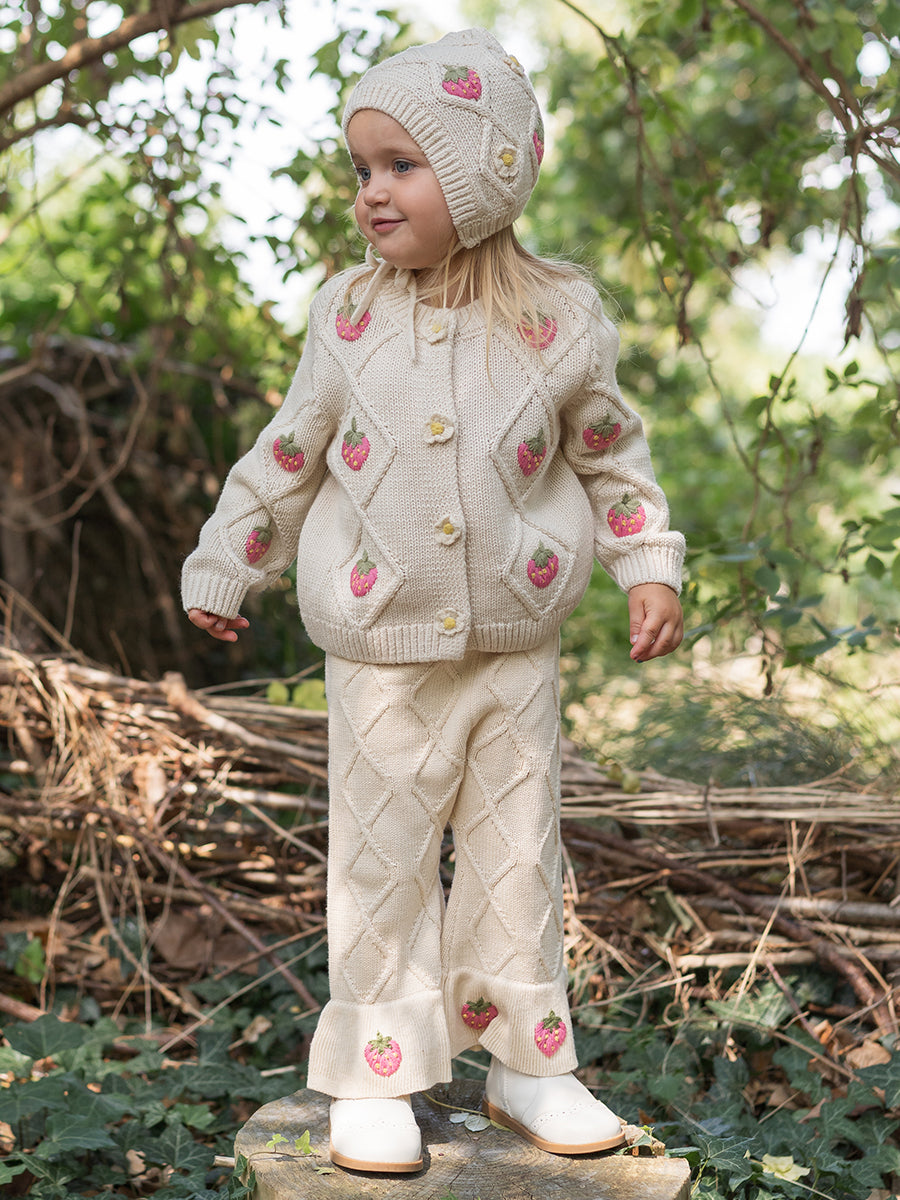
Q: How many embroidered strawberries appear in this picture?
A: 15